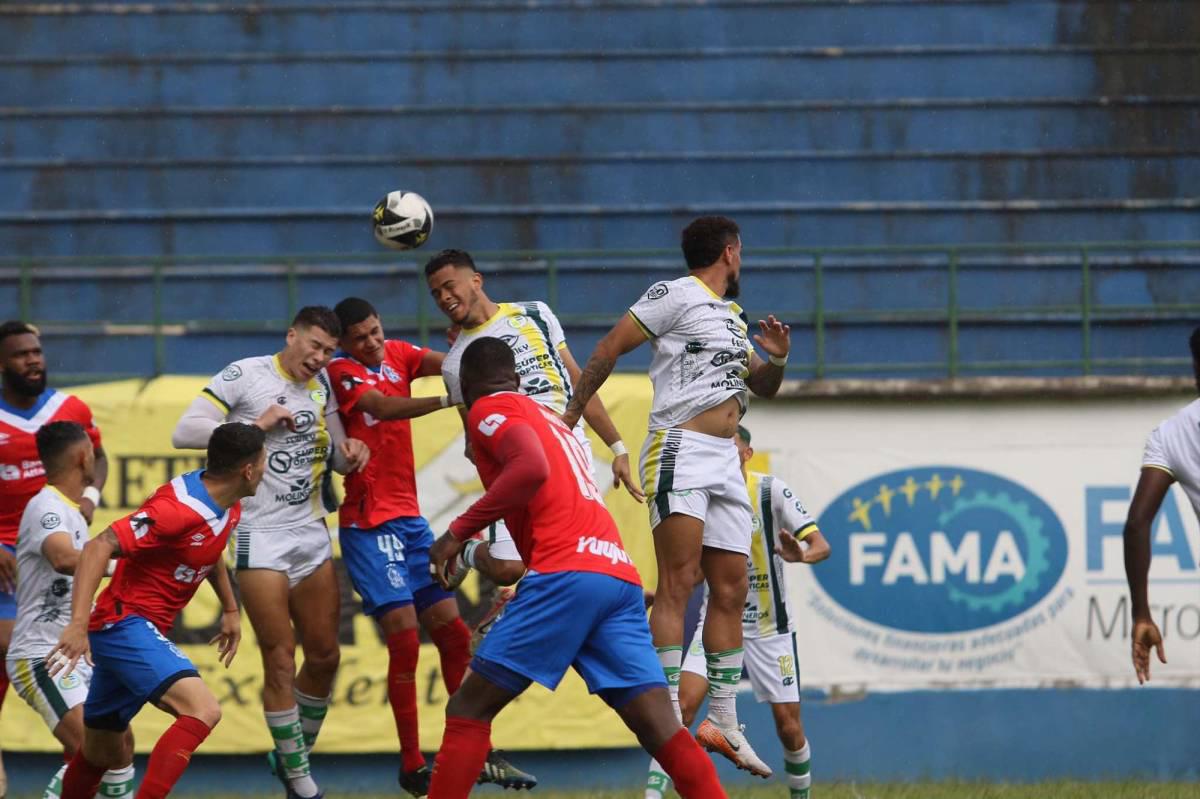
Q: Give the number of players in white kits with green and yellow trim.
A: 6